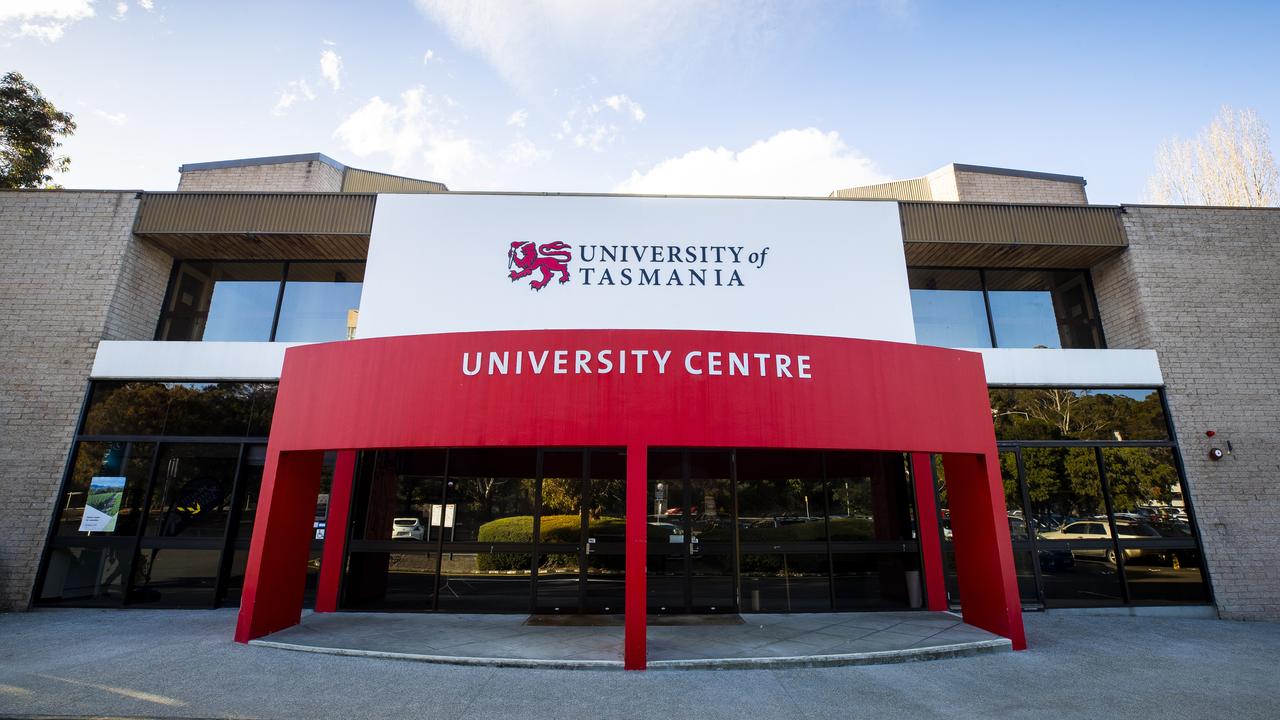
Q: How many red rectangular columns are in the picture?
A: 5